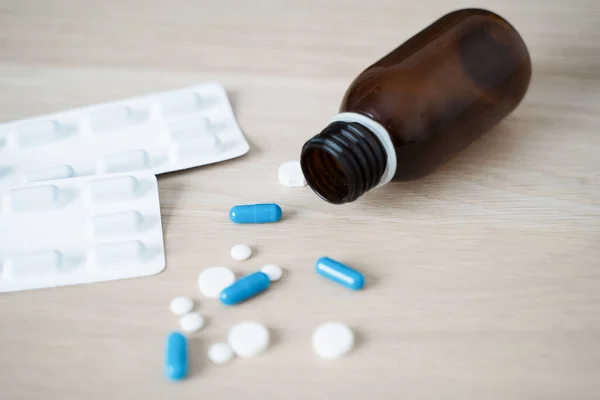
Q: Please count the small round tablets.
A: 5